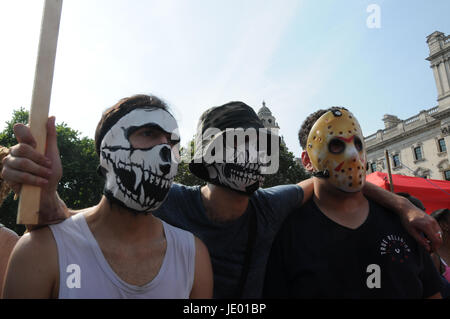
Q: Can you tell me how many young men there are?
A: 3